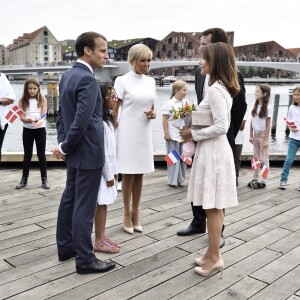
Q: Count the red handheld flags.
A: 4